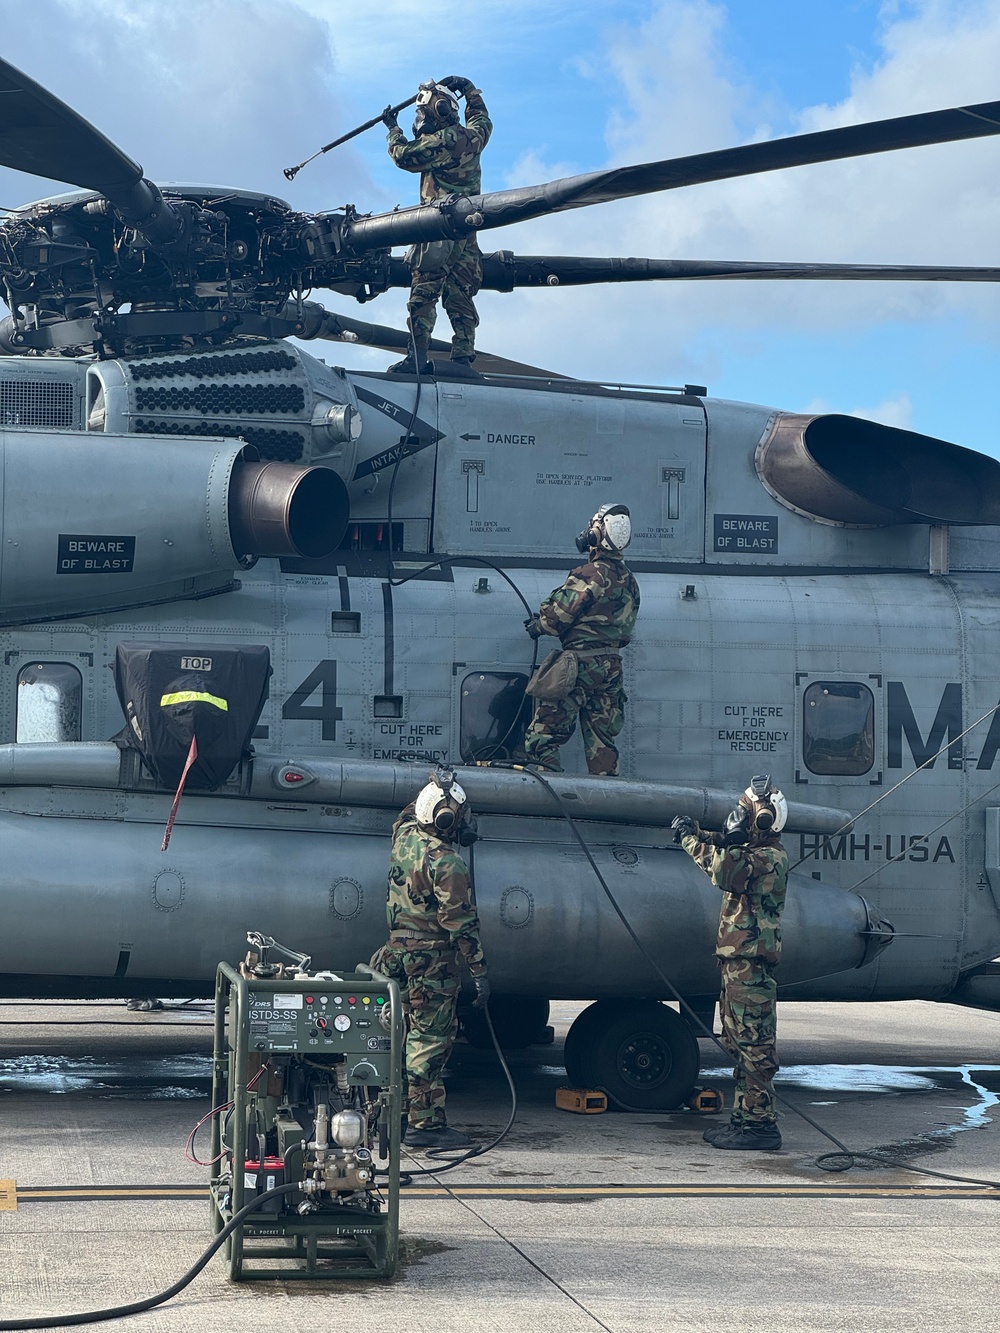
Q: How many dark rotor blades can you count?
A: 4